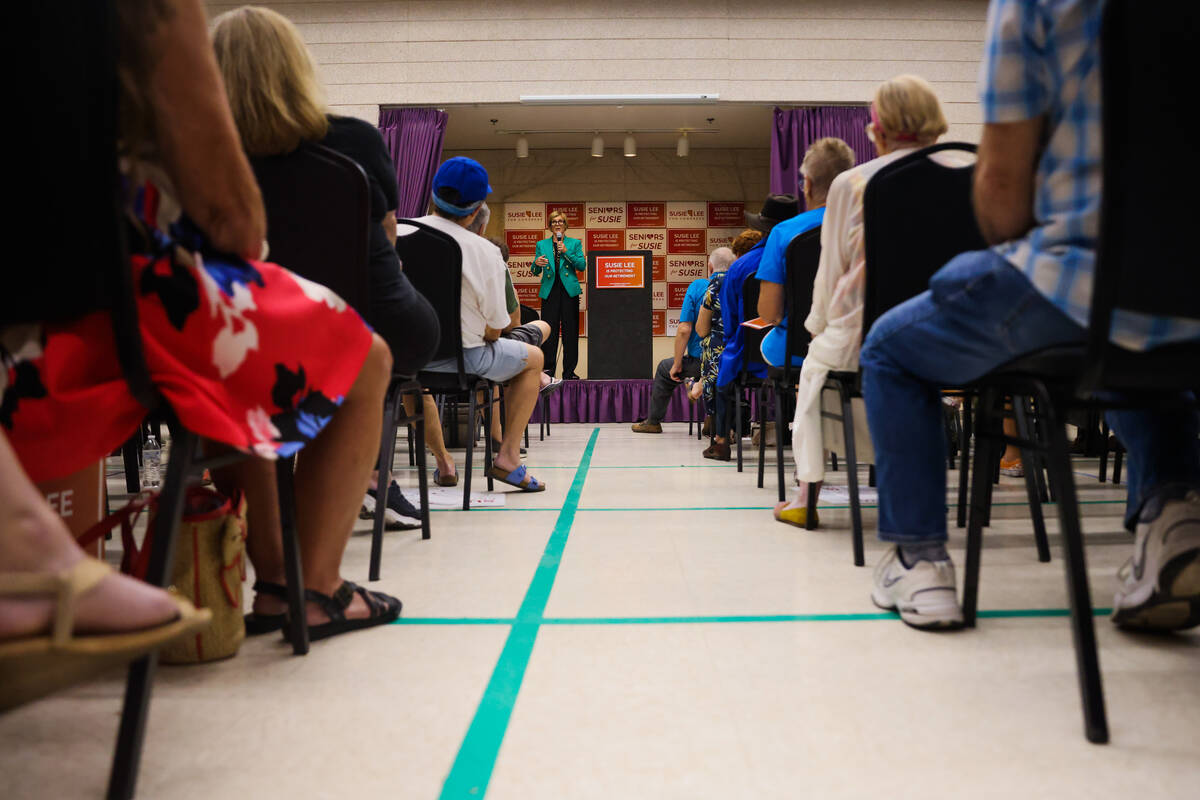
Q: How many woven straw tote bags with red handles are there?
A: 1